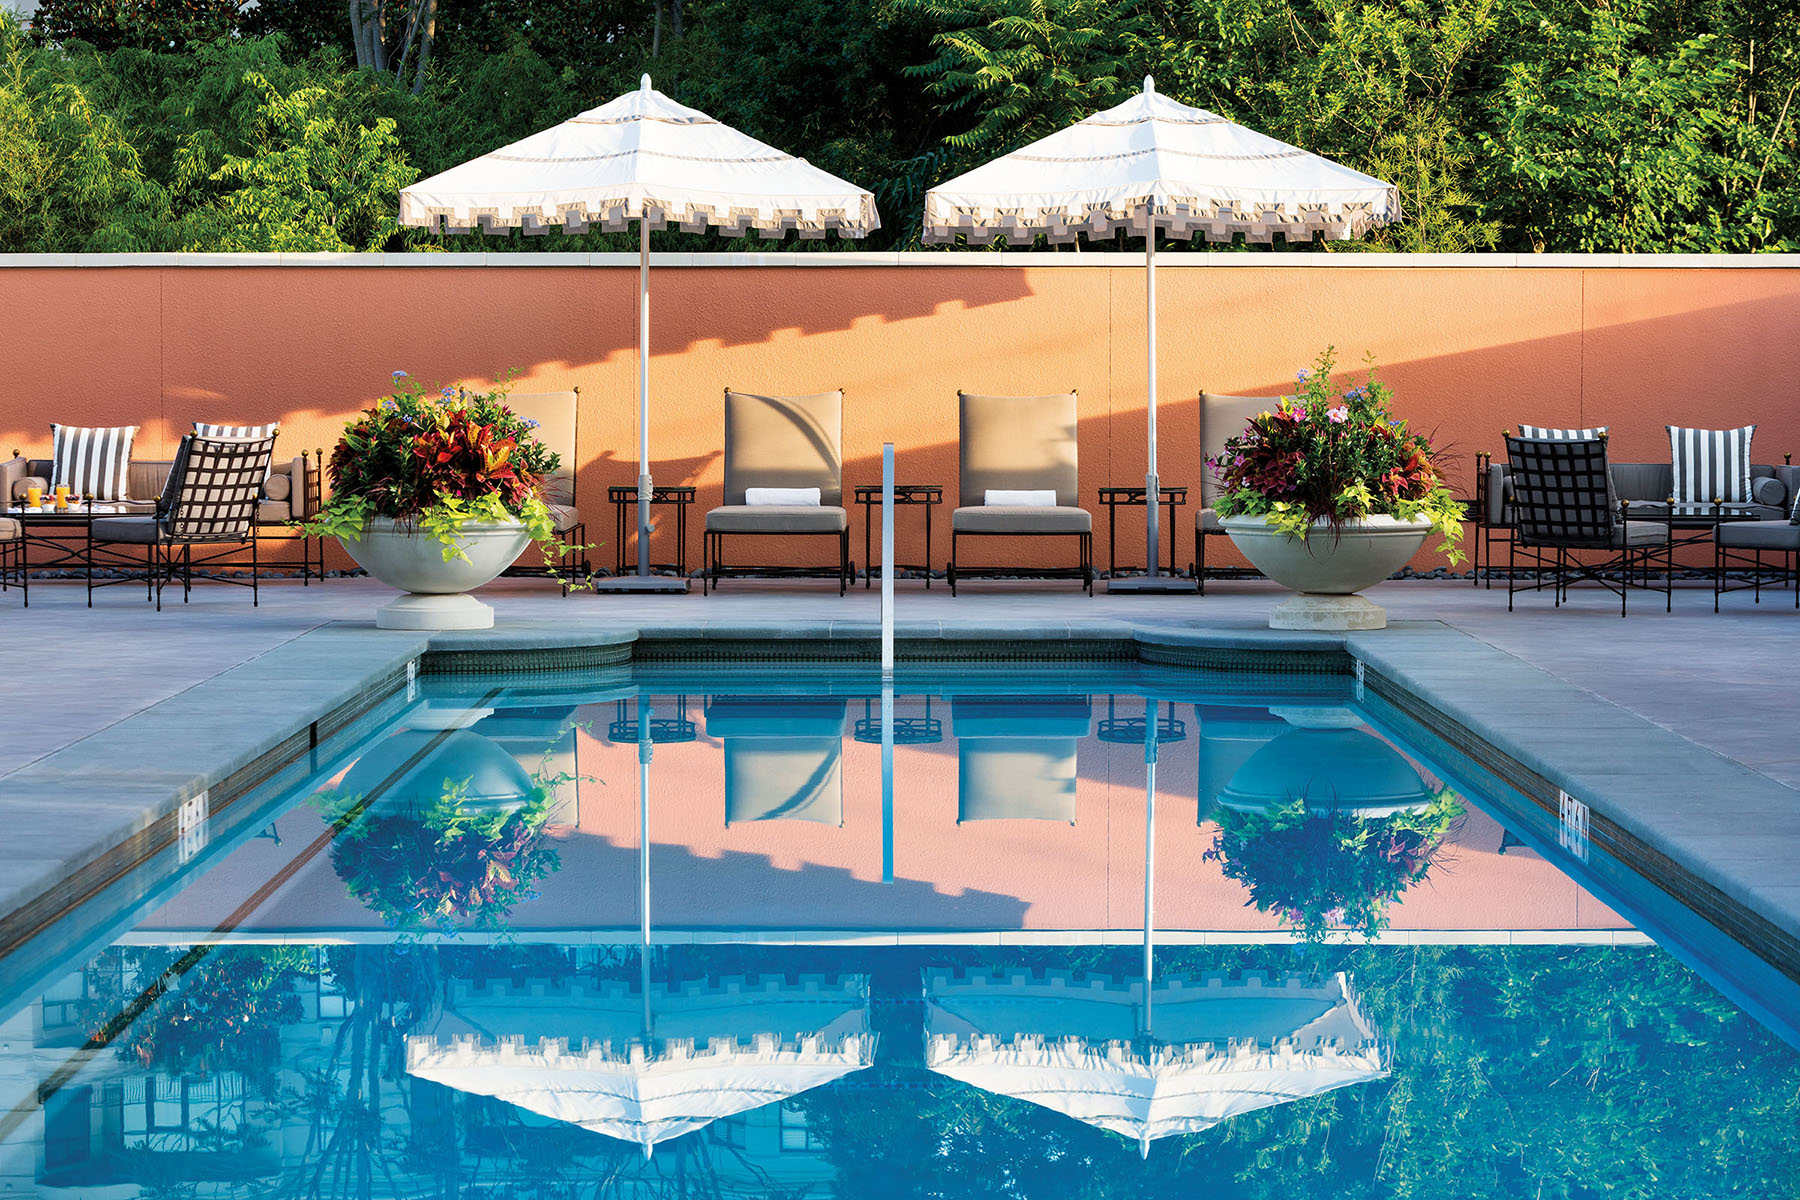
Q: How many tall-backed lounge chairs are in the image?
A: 4